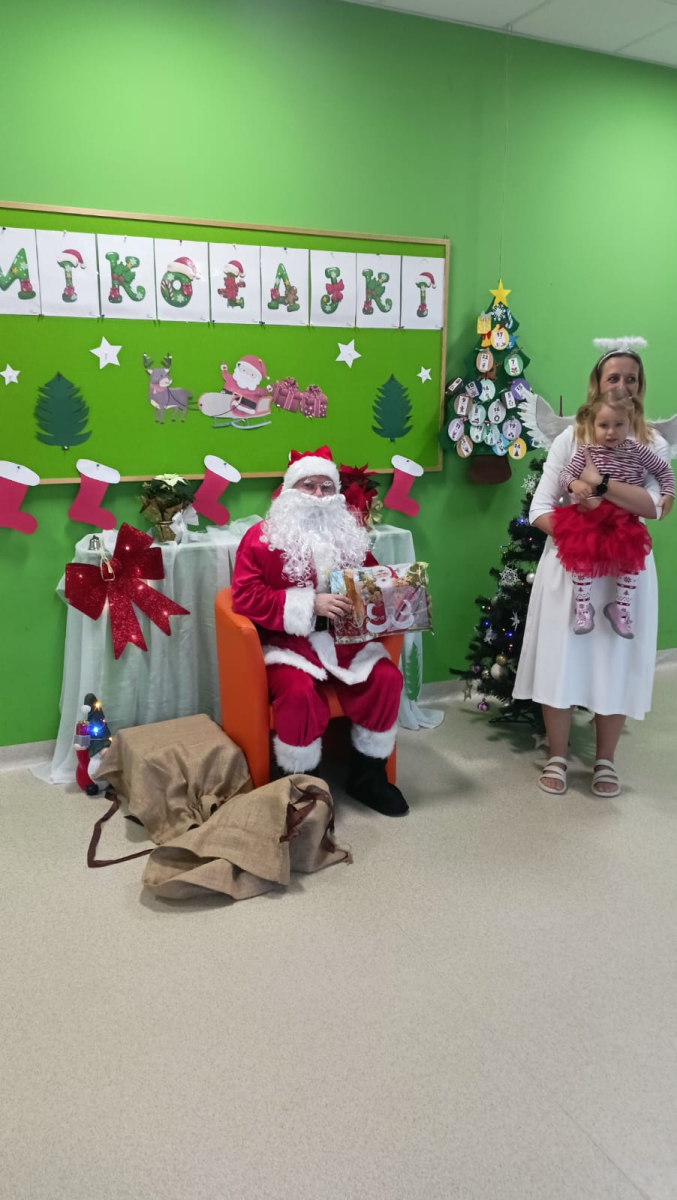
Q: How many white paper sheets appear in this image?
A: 9